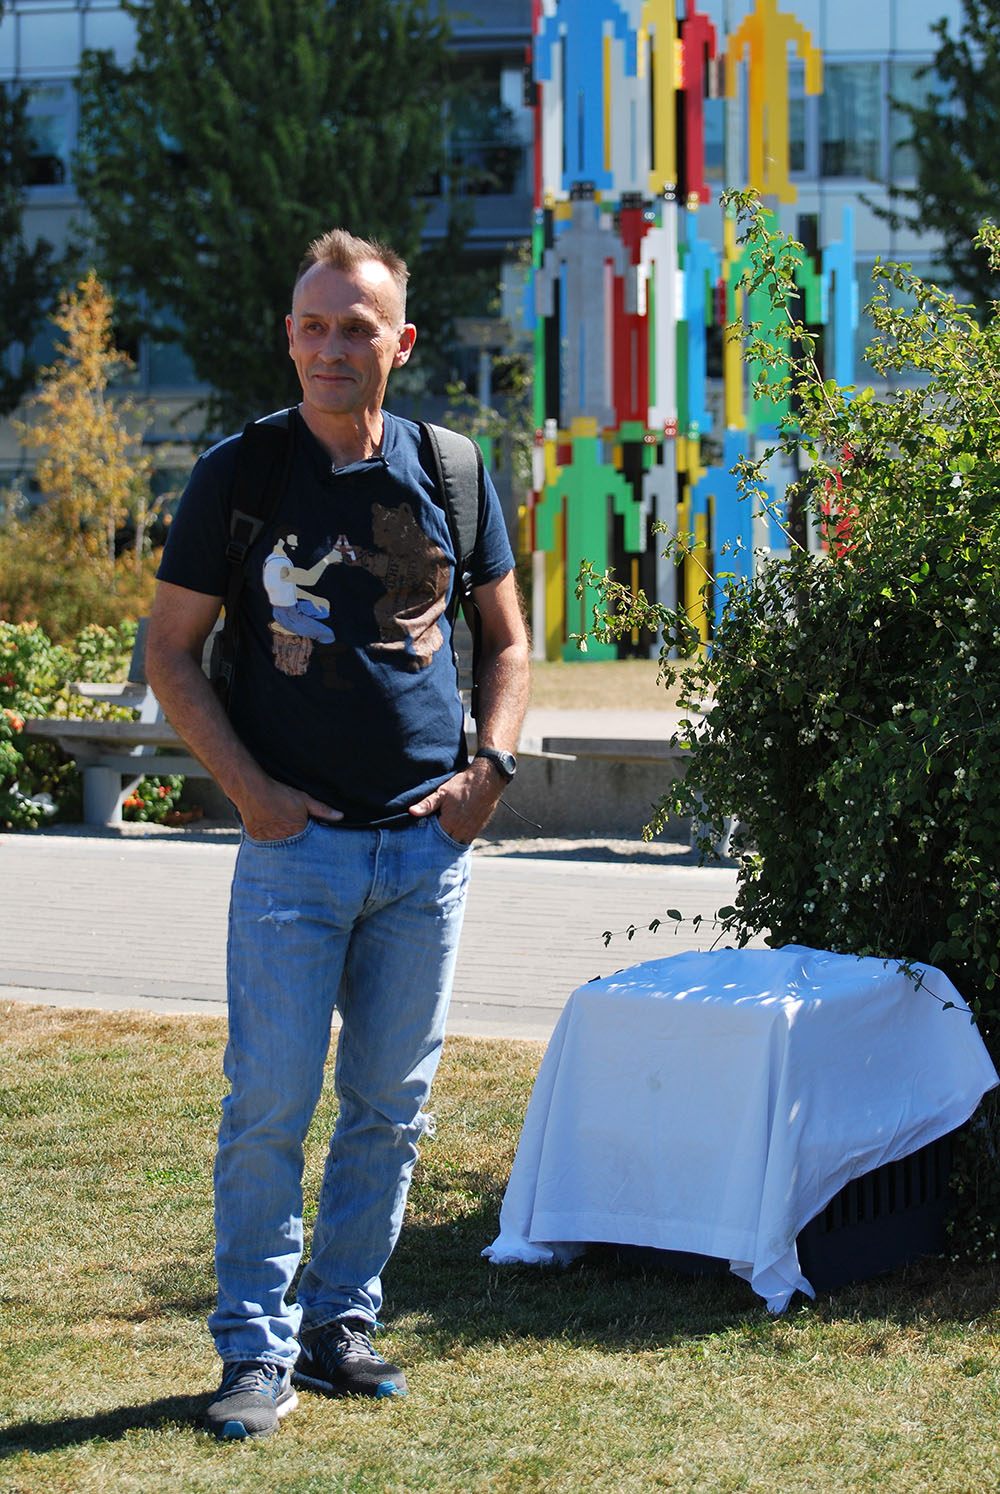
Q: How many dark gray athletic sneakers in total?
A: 2